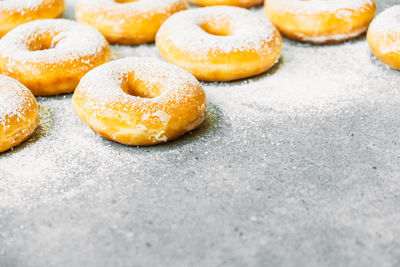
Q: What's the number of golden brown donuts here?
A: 9